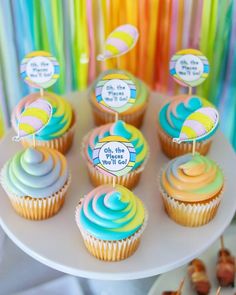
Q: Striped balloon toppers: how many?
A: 3